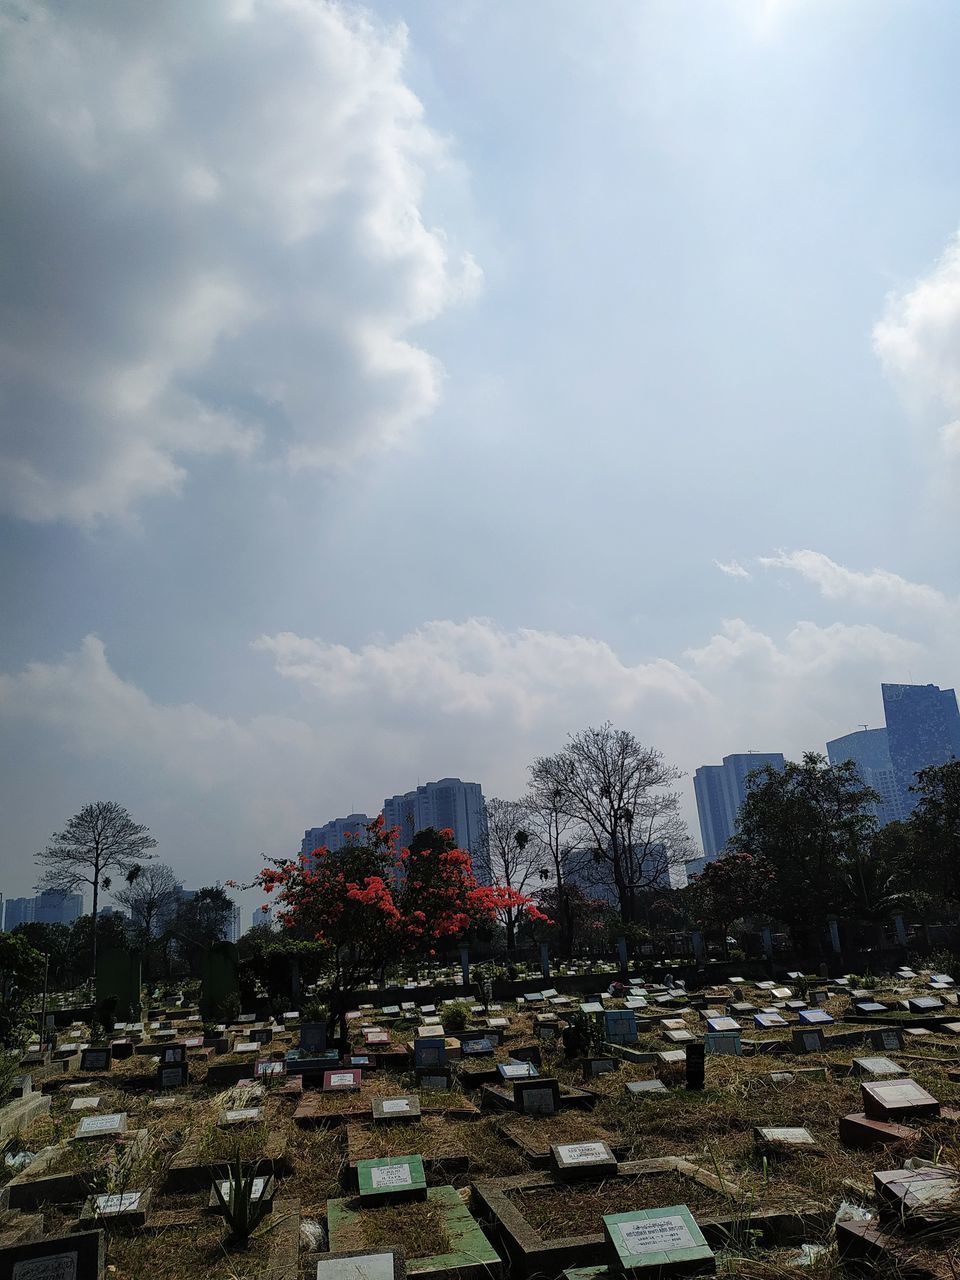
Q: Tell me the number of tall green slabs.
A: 2